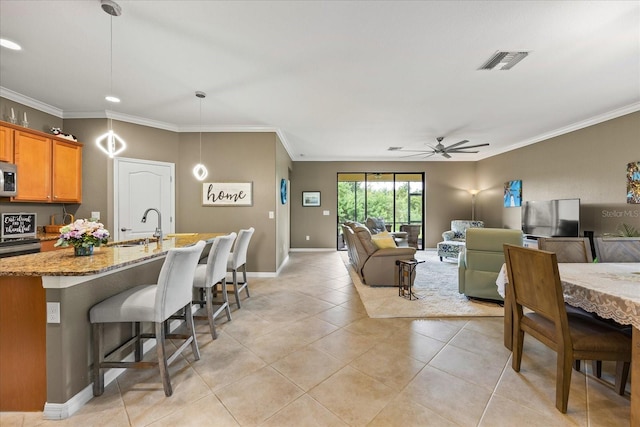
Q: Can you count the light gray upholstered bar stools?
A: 3